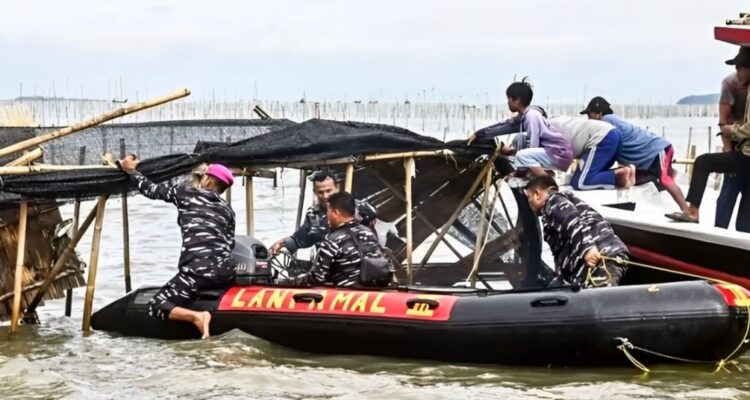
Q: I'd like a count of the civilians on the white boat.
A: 5